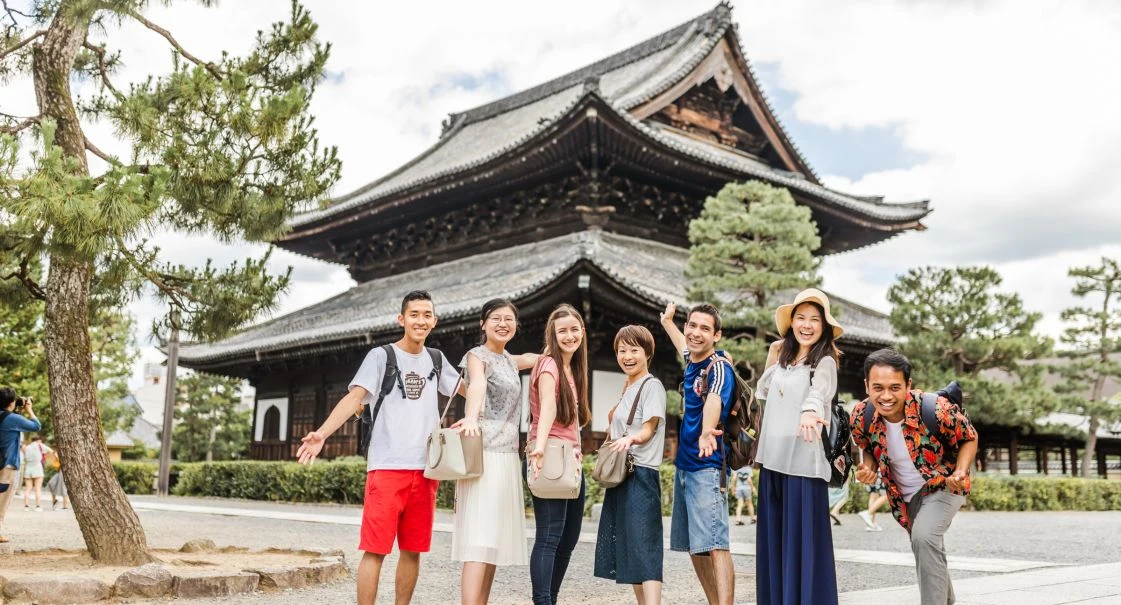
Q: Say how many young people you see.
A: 7